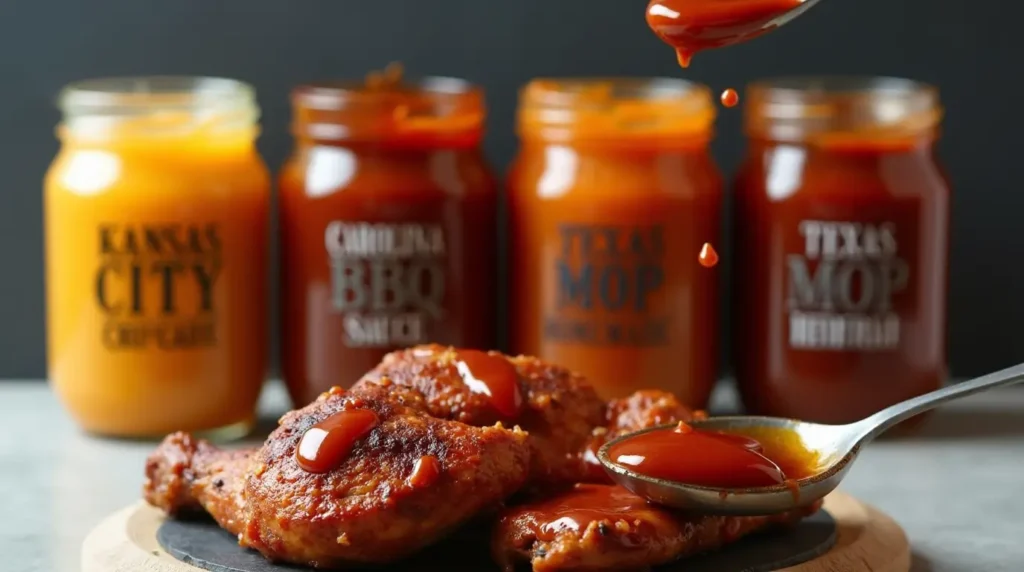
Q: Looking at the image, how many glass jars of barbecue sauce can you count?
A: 4